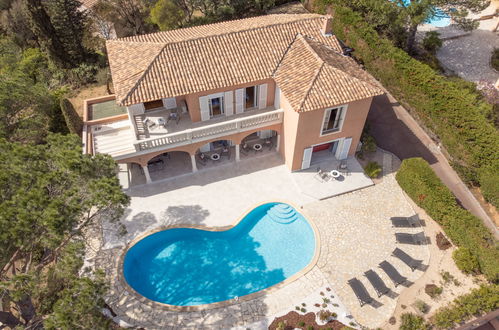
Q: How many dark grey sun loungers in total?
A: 6